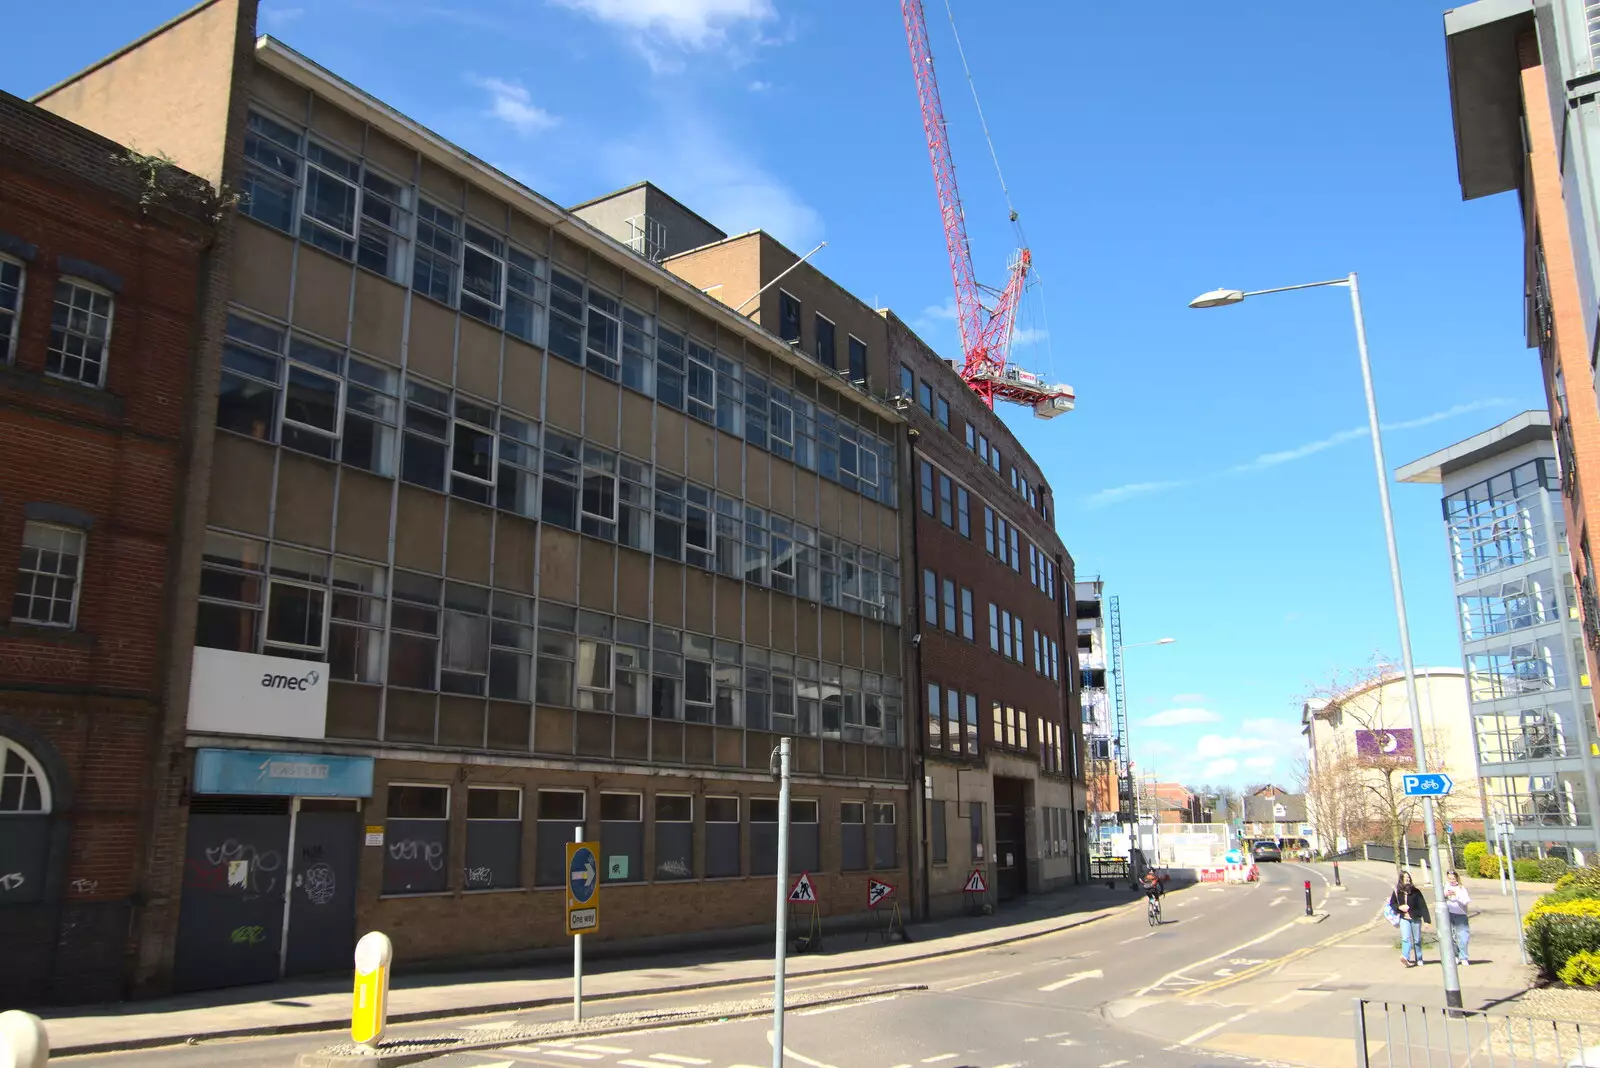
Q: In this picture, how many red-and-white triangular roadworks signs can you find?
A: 3